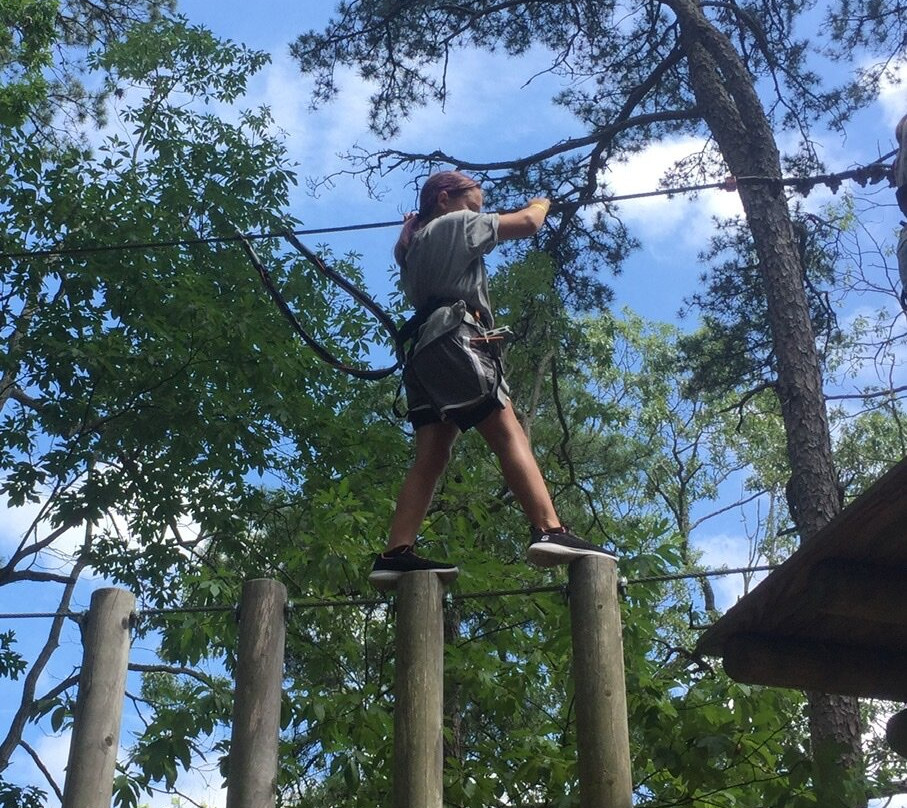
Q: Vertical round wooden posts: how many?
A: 4